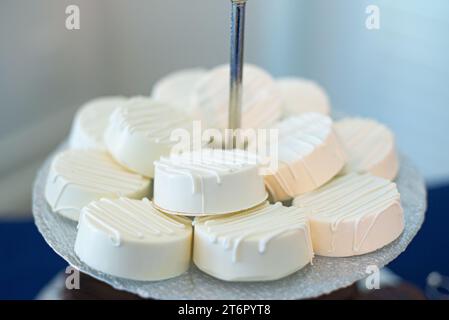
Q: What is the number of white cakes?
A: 12